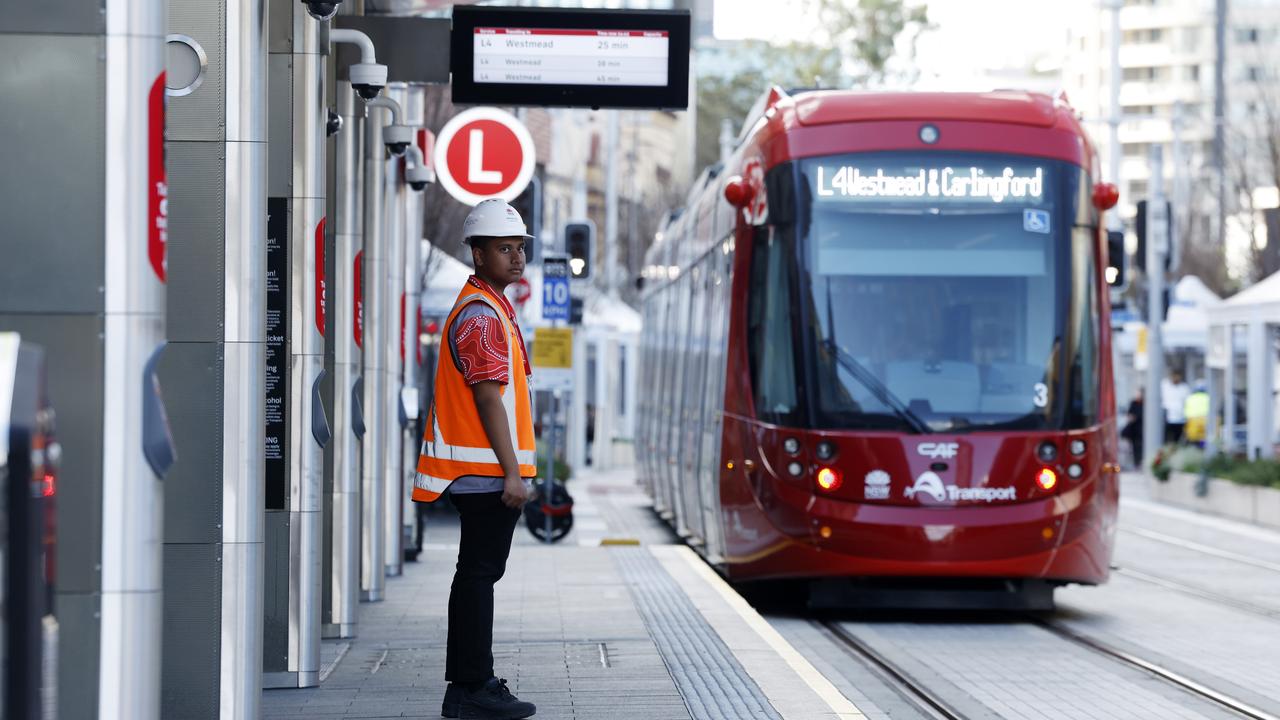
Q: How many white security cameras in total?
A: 3